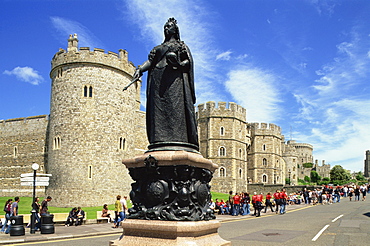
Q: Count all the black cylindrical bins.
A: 2